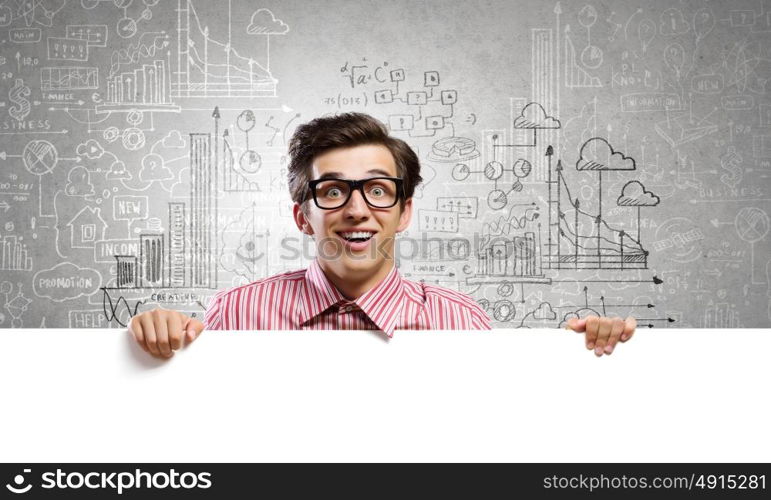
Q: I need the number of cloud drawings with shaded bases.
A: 4